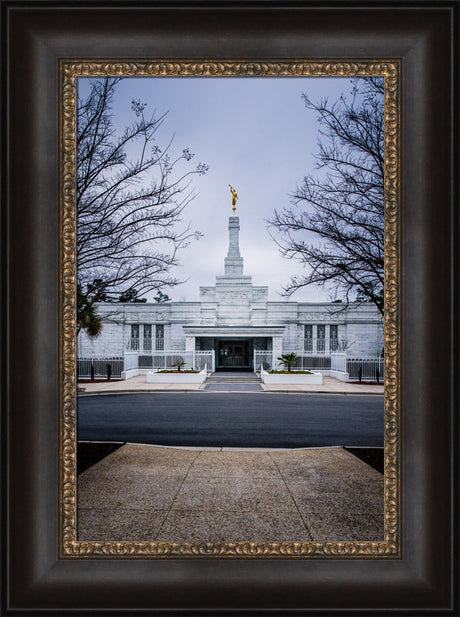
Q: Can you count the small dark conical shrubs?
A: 4